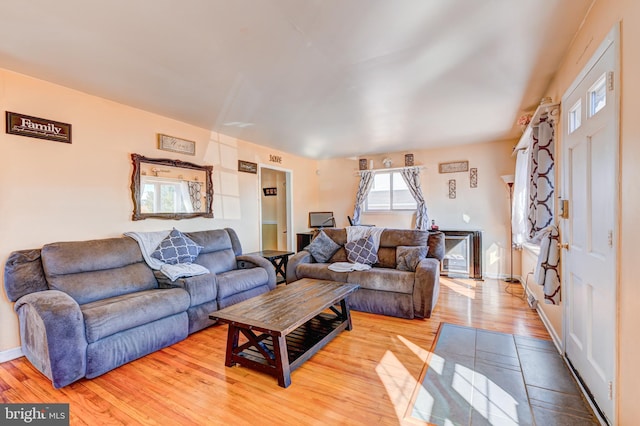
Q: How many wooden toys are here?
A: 0